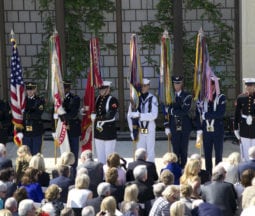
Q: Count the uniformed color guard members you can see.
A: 7